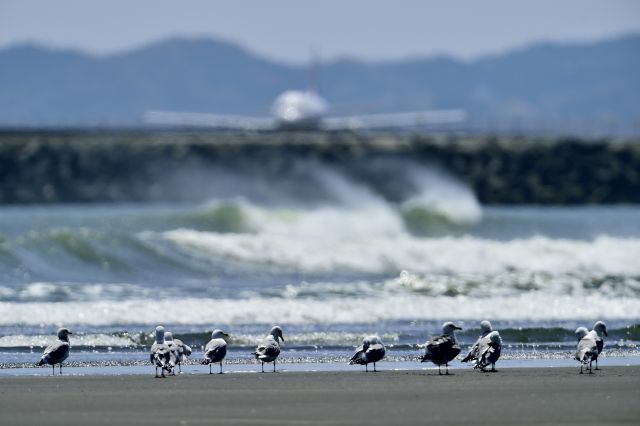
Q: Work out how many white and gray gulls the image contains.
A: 12